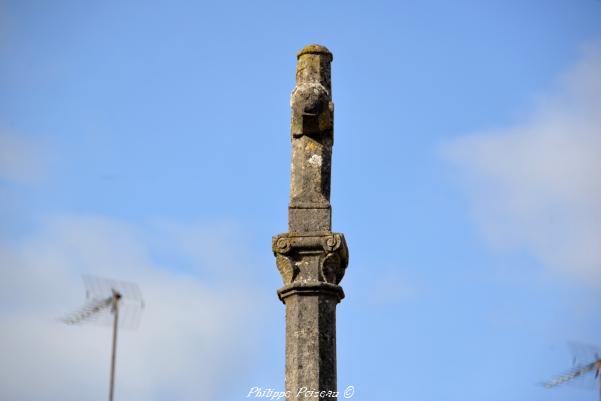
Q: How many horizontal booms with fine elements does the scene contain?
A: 2